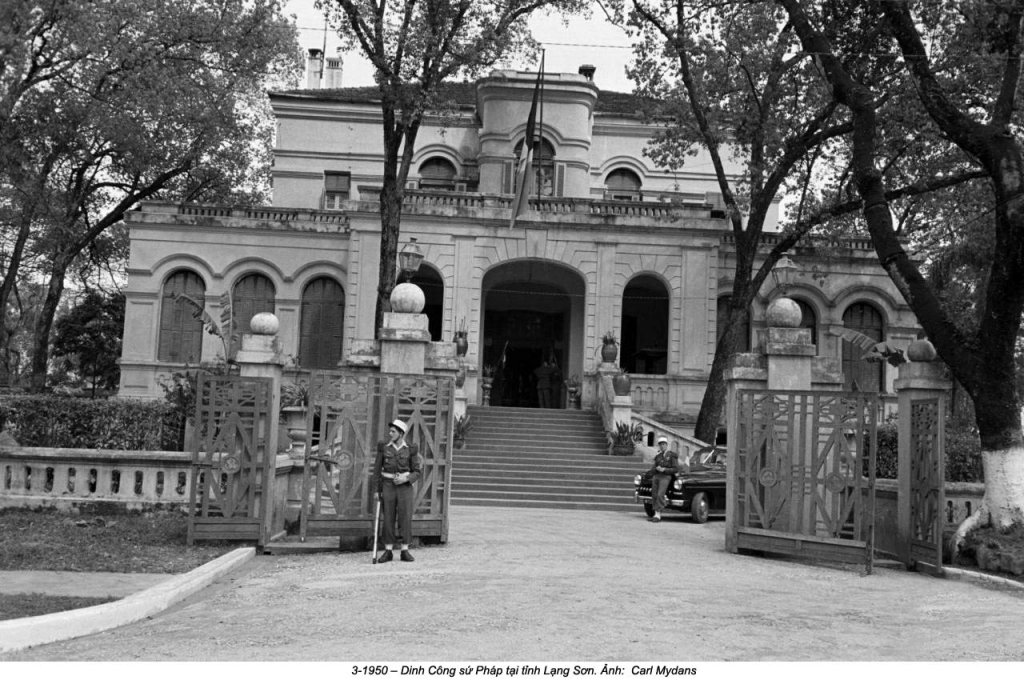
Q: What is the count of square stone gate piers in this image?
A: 4